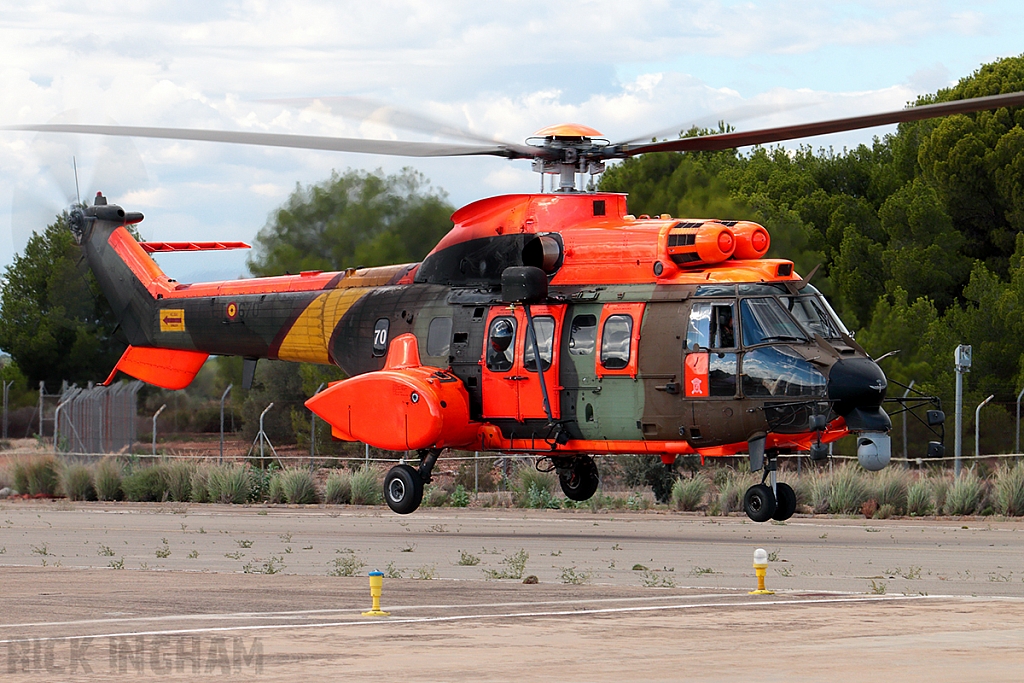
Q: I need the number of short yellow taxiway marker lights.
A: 2